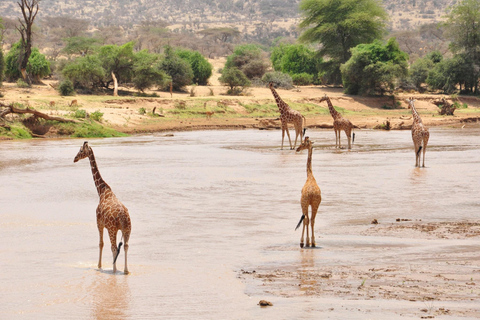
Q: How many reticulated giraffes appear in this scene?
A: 5